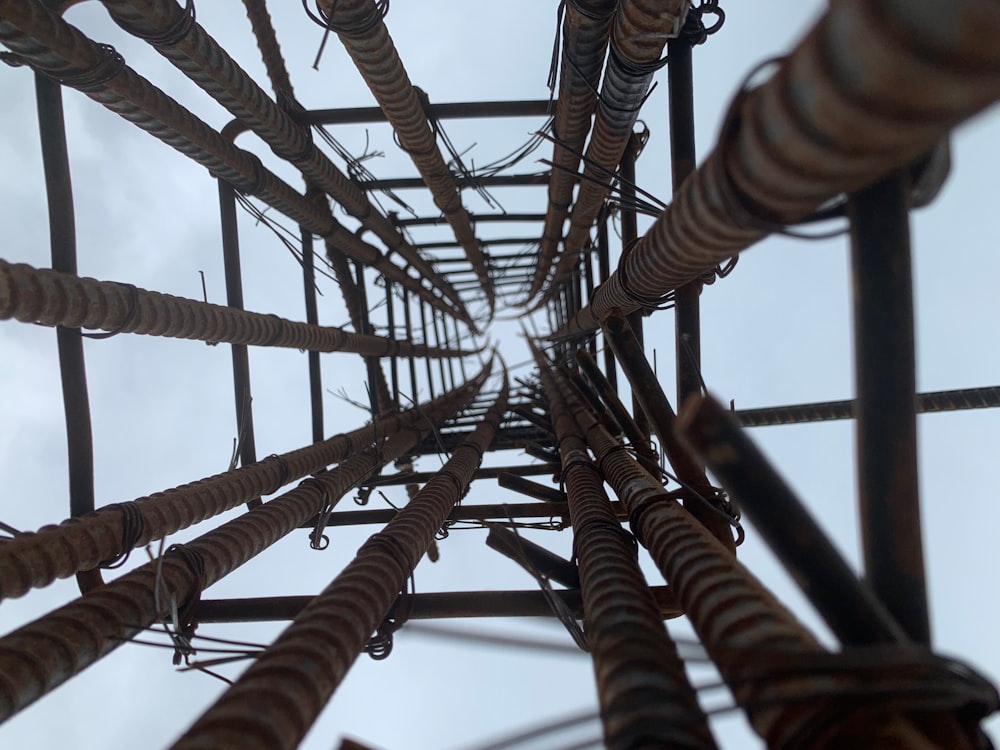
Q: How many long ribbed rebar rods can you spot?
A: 12